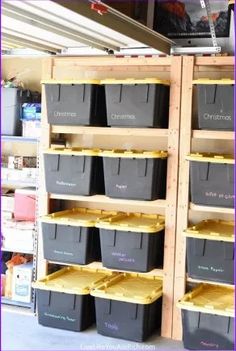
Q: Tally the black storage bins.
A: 12